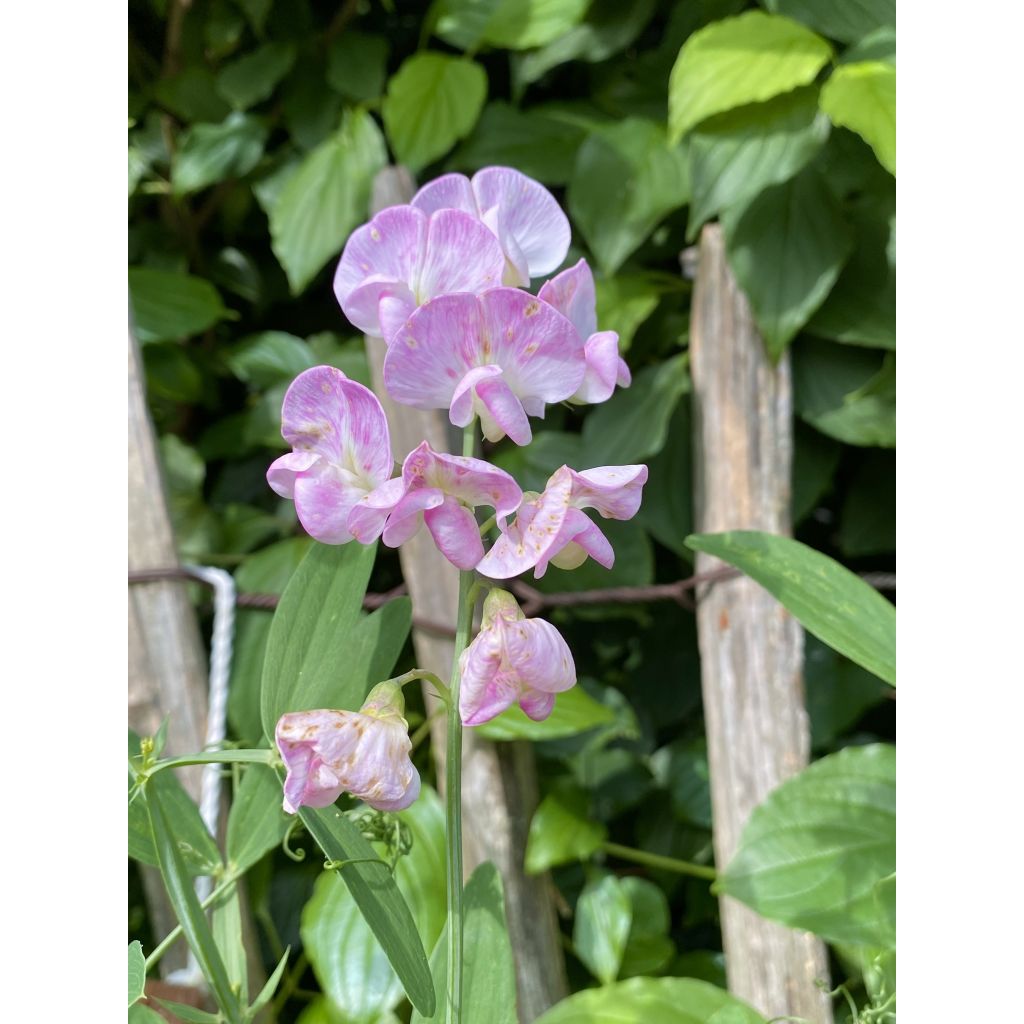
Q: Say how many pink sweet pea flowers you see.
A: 9